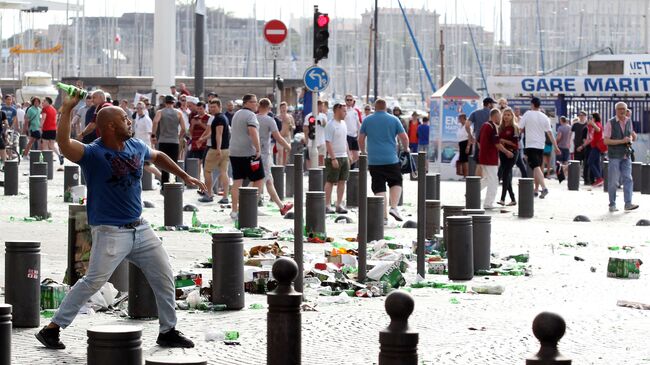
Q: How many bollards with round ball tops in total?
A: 3